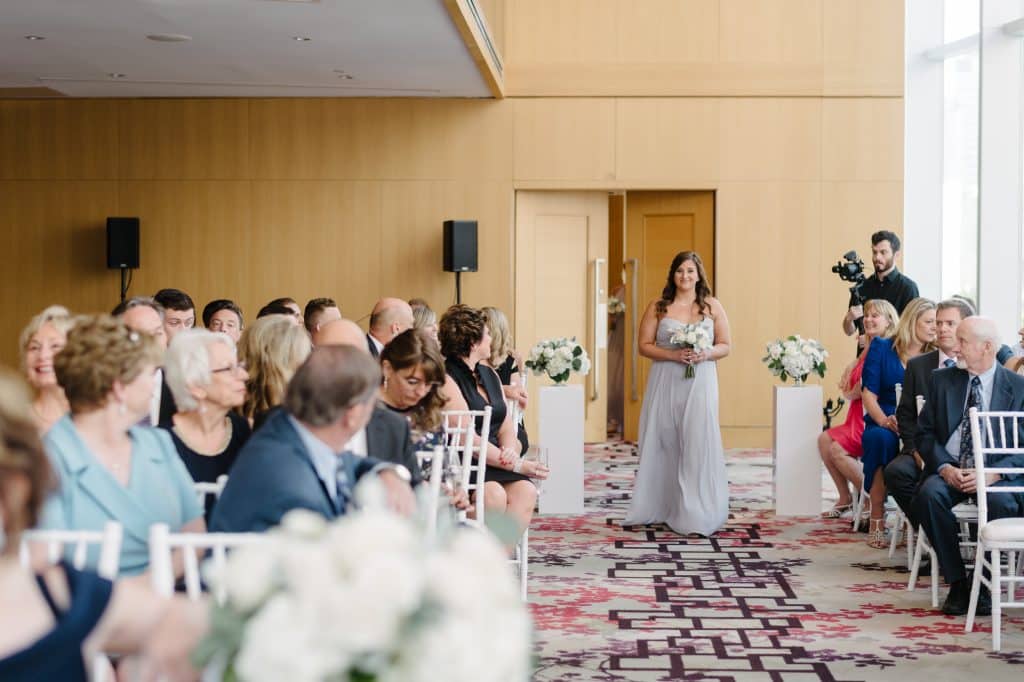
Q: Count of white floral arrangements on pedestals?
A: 2